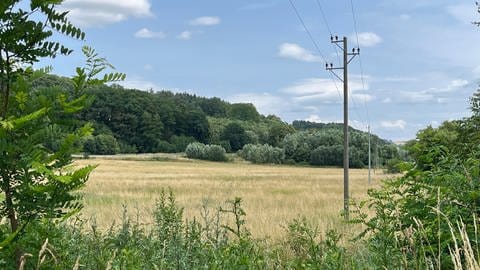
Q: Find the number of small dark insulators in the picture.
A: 6